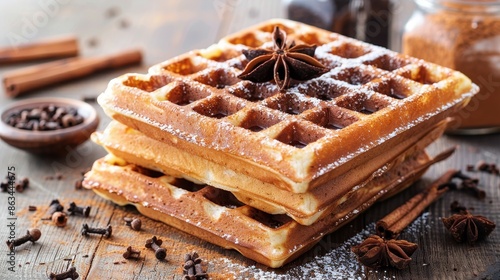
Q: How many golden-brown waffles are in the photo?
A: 3